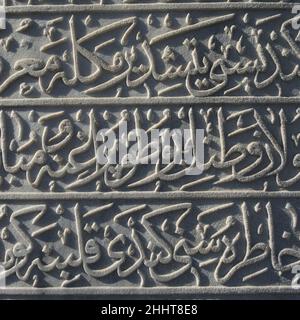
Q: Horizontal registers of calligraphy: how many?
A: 3